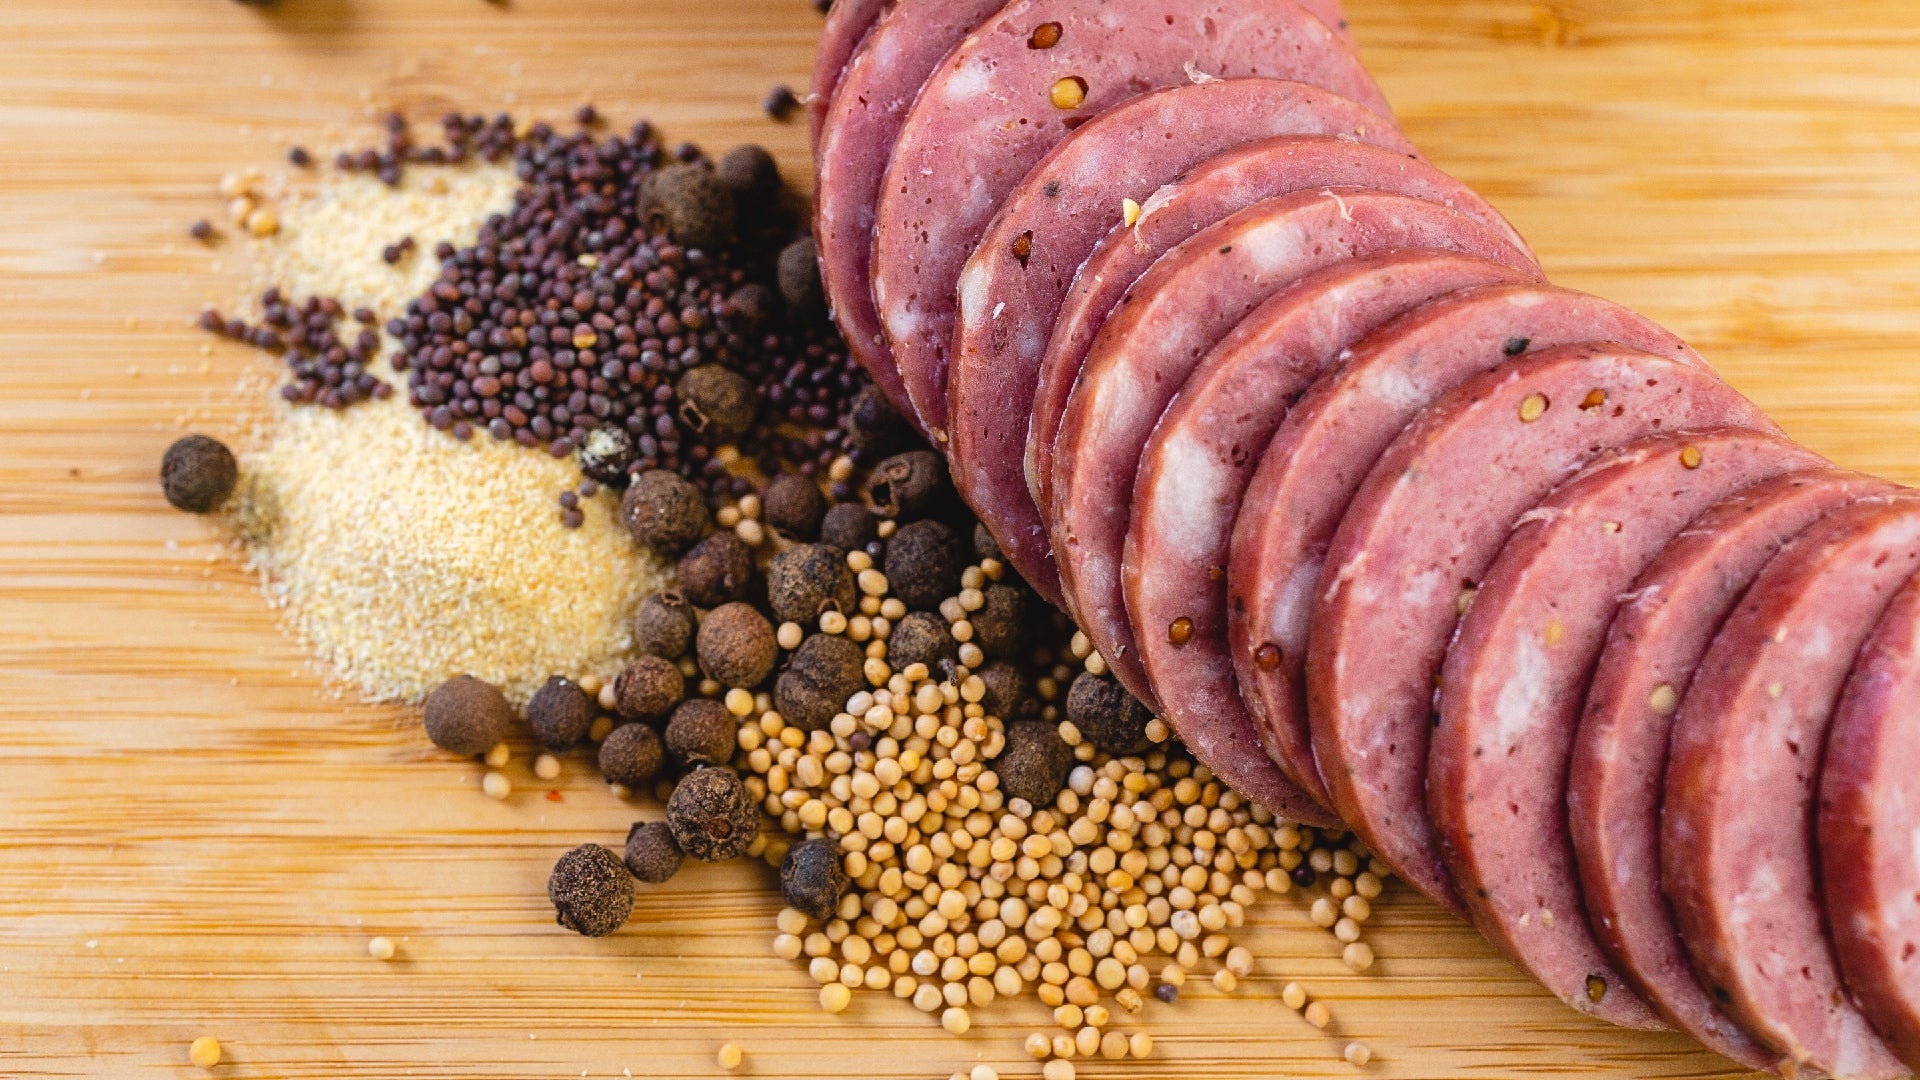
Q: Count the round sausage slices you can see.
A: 13